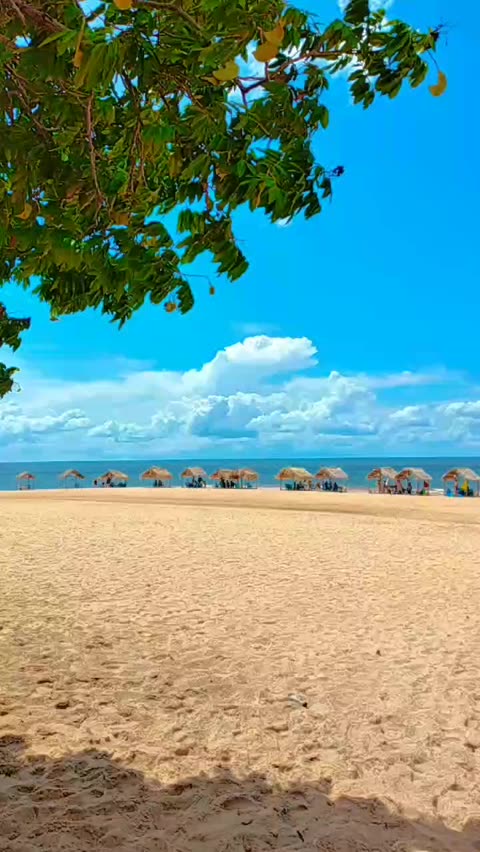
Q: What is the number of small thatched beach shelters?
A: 12